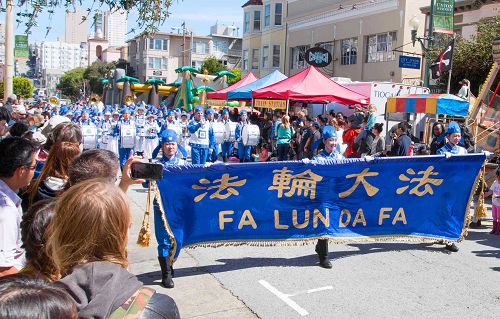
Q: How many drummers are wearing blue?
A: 6